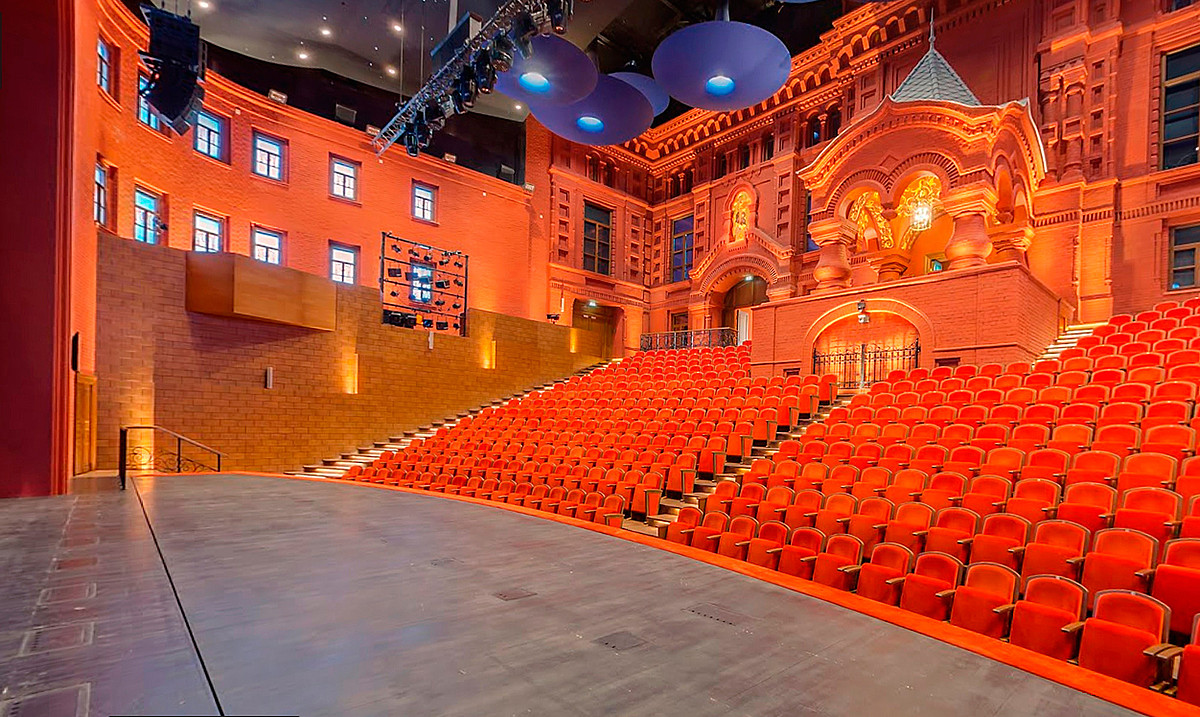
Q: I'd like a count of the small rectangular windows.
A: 12